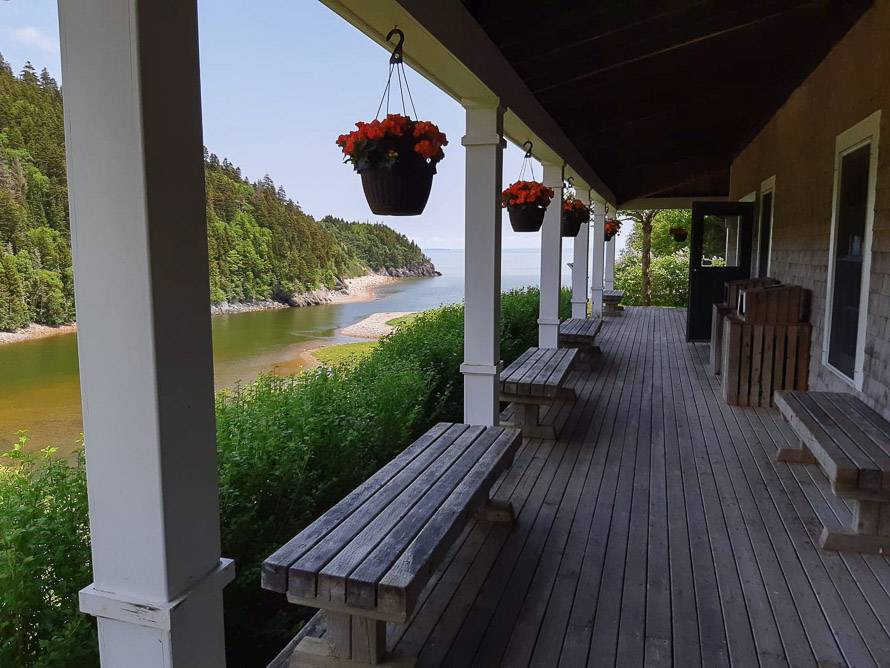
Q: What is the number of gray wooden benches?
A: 5